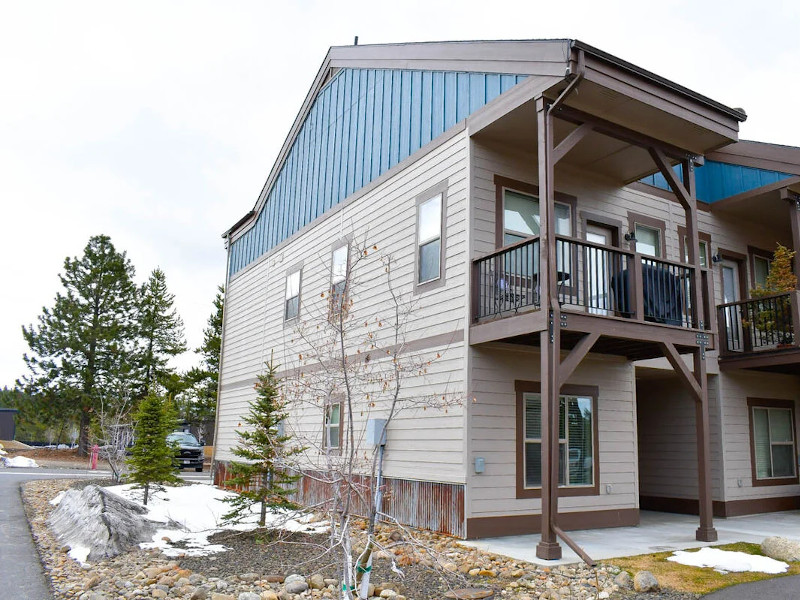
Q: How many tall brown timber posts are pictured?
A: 2